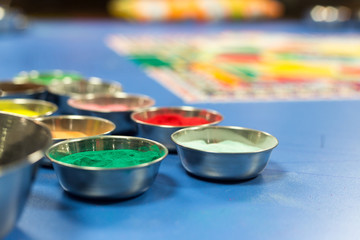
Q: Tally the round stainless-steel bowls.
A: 10